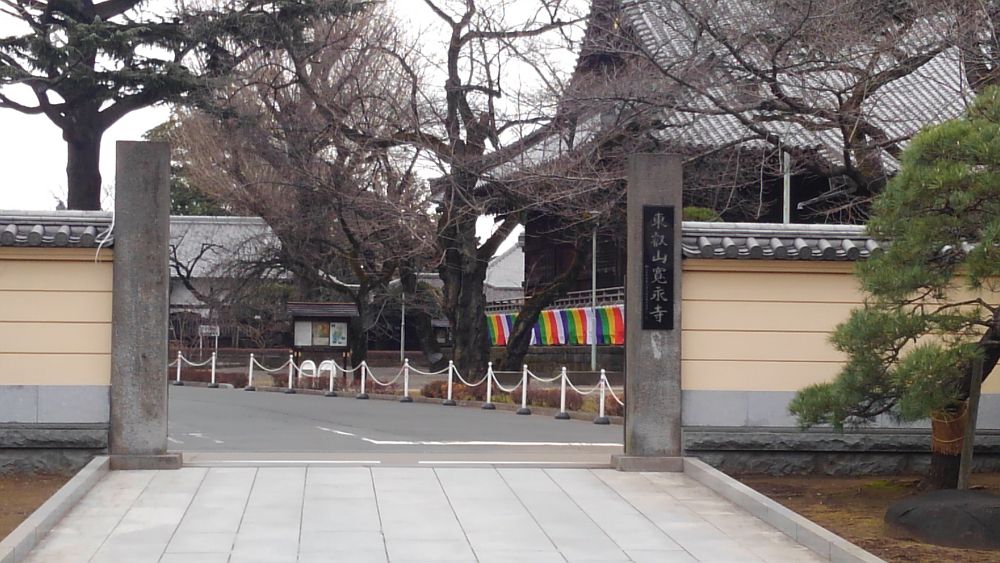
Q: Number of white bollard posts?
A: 12